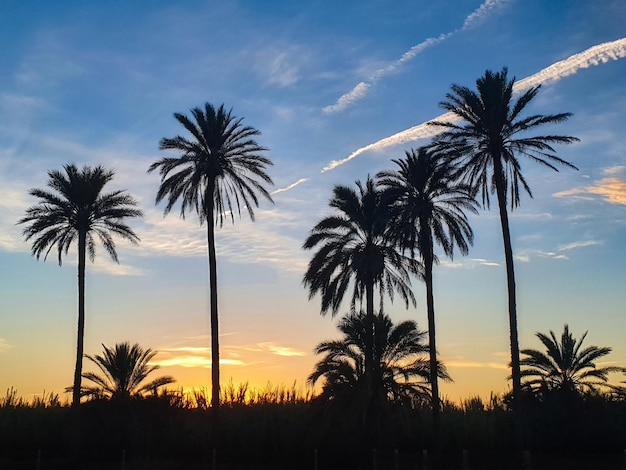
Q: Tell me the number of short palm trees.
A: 3